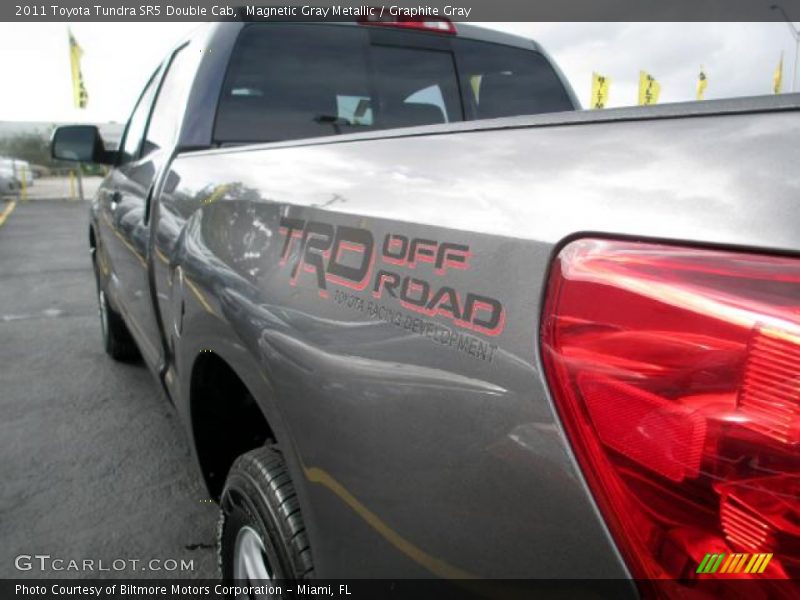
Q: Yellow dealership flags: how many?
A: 5